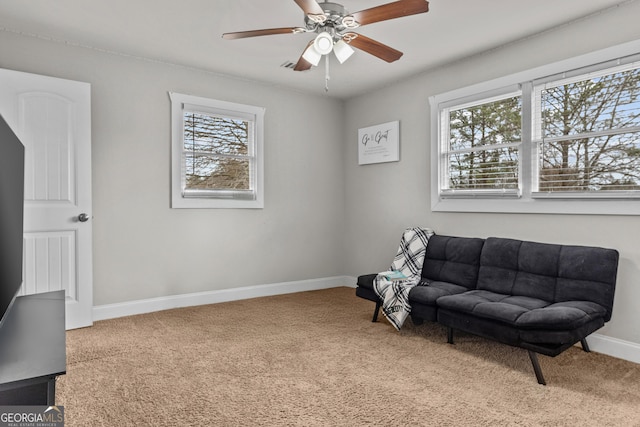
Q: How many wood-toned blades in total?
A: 5